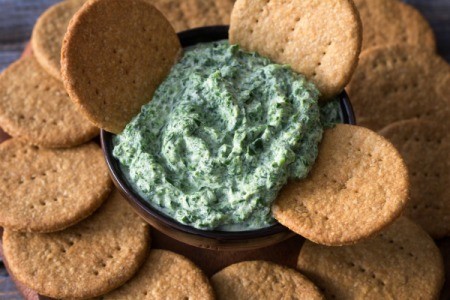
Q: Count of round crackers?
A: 14